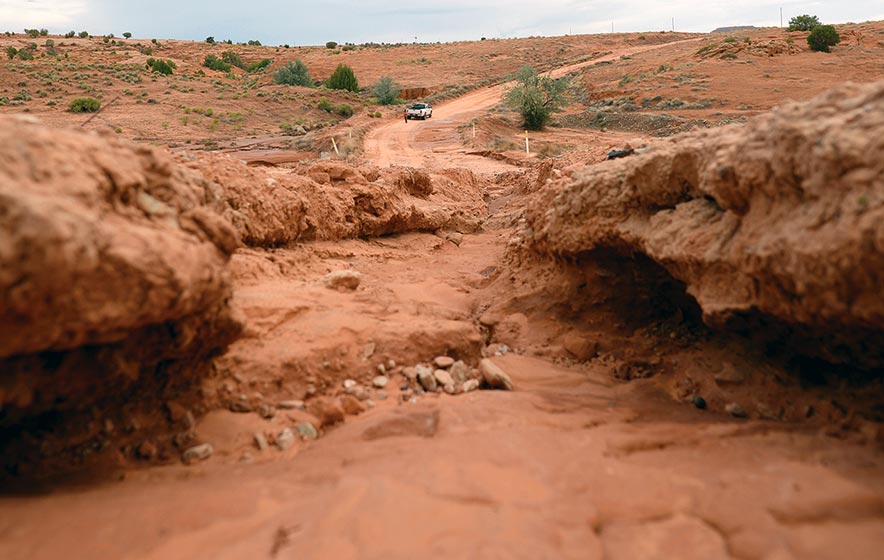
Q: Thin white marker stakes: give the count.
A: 4